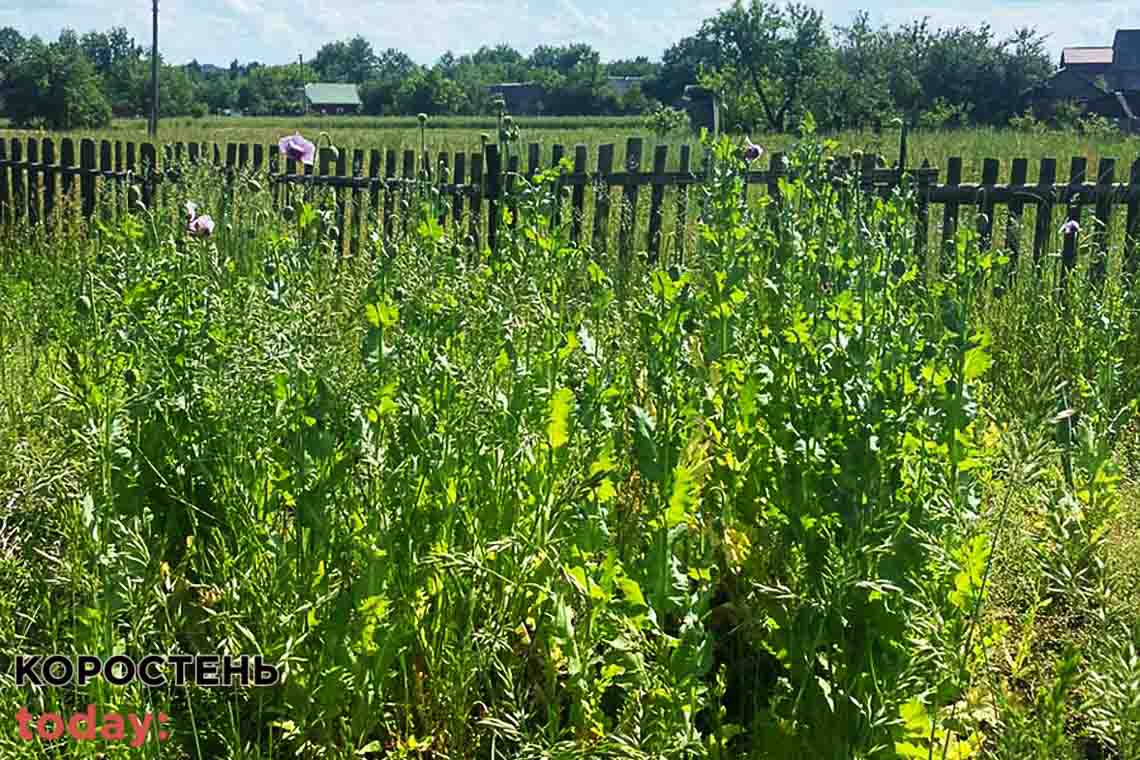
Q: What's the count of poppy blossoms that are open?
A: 4